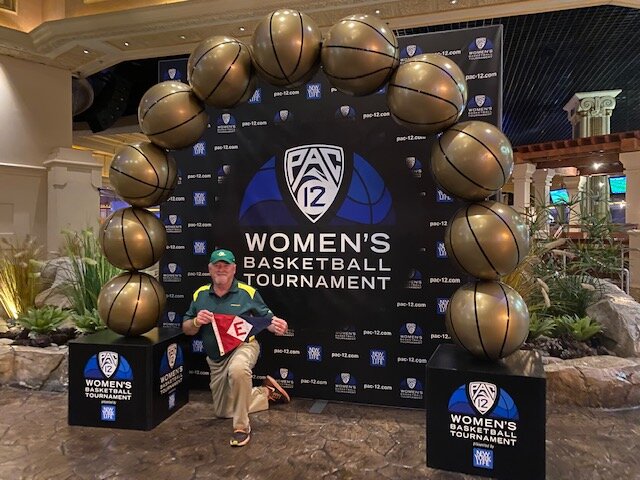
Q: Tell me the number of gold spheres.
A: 11